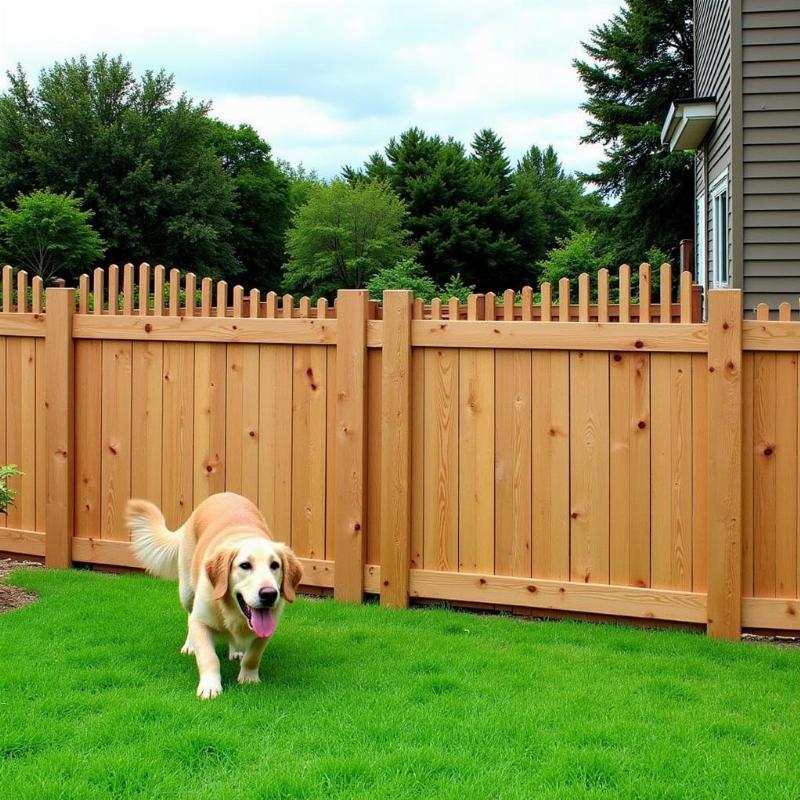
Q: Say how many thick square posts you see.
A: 4